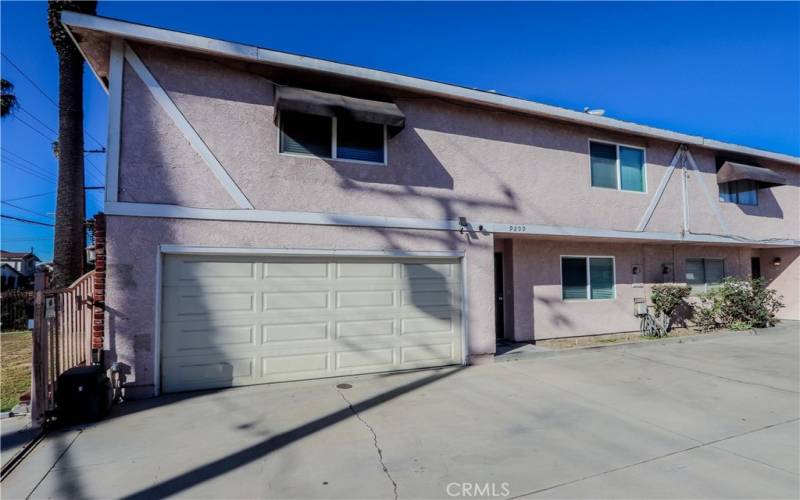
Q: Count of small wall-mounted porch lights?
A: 1